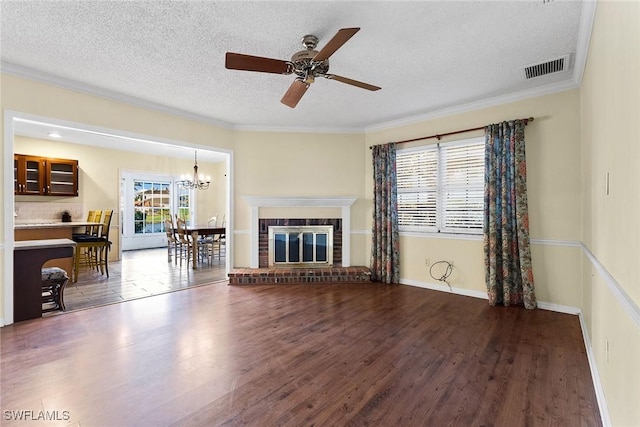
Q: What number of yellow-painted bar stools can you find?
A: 3